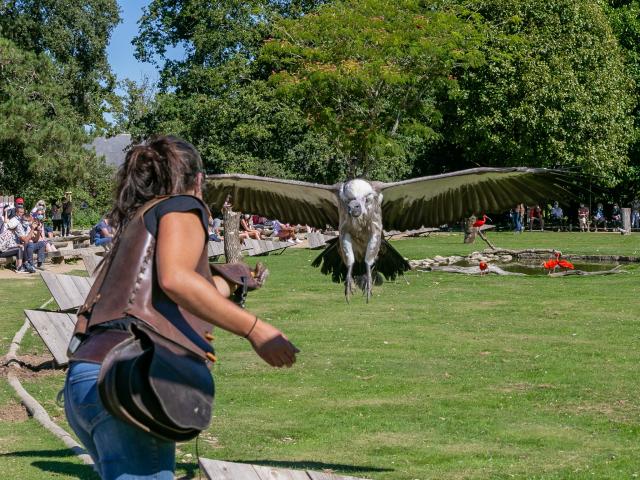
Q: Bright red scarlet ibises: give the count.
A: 4